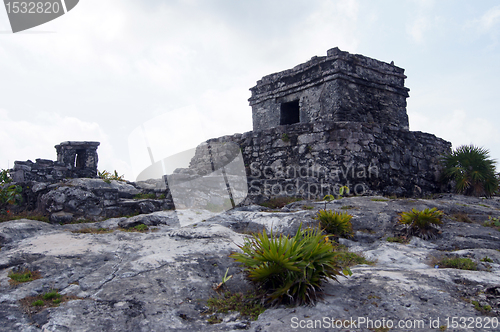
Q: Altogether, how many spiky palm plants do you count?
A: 4